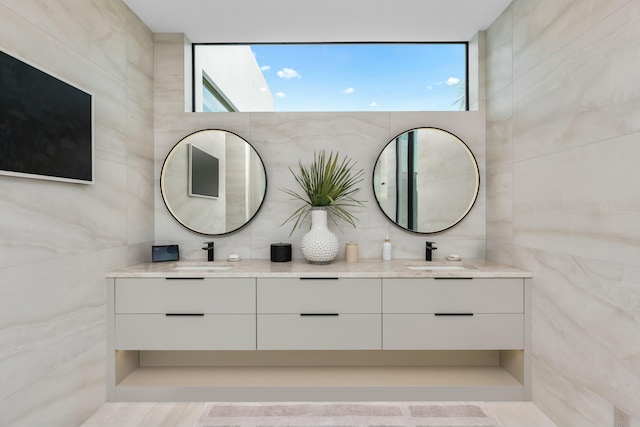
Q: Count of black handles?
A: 6